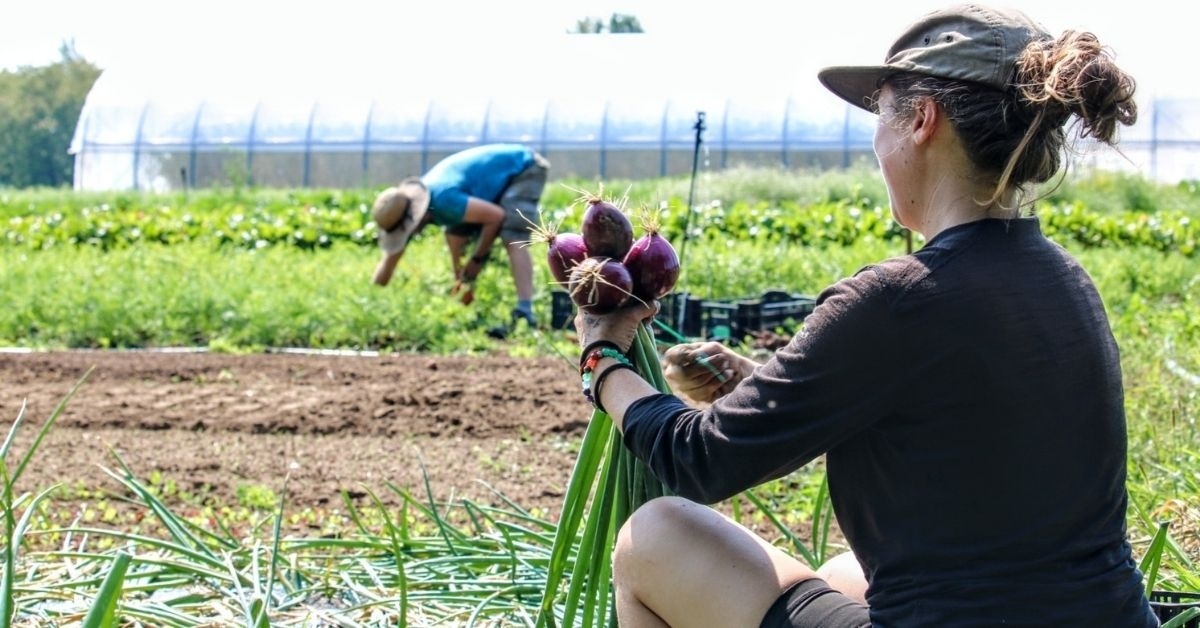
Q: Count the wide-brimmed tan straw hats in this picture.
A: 1